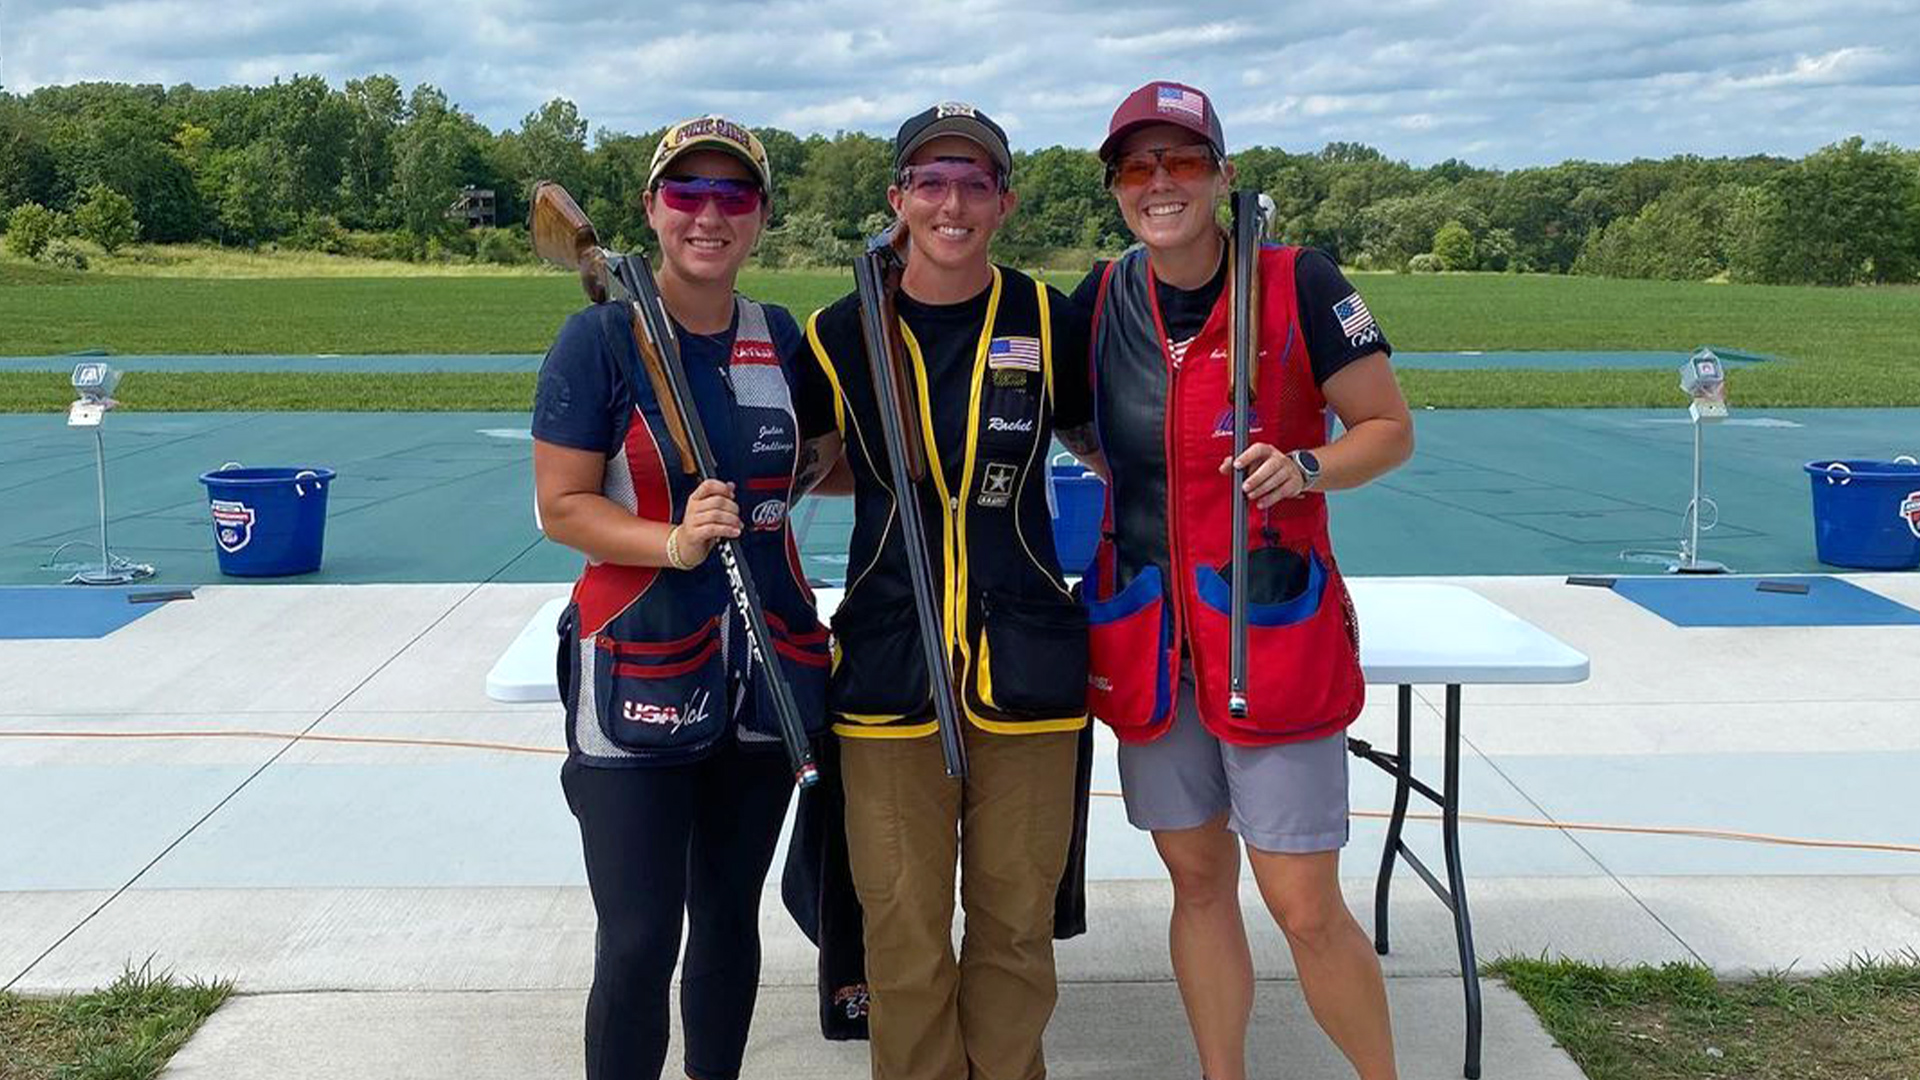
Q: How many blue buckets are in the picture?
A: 3